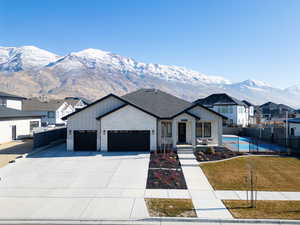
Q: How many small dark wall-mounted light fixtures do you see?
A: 3